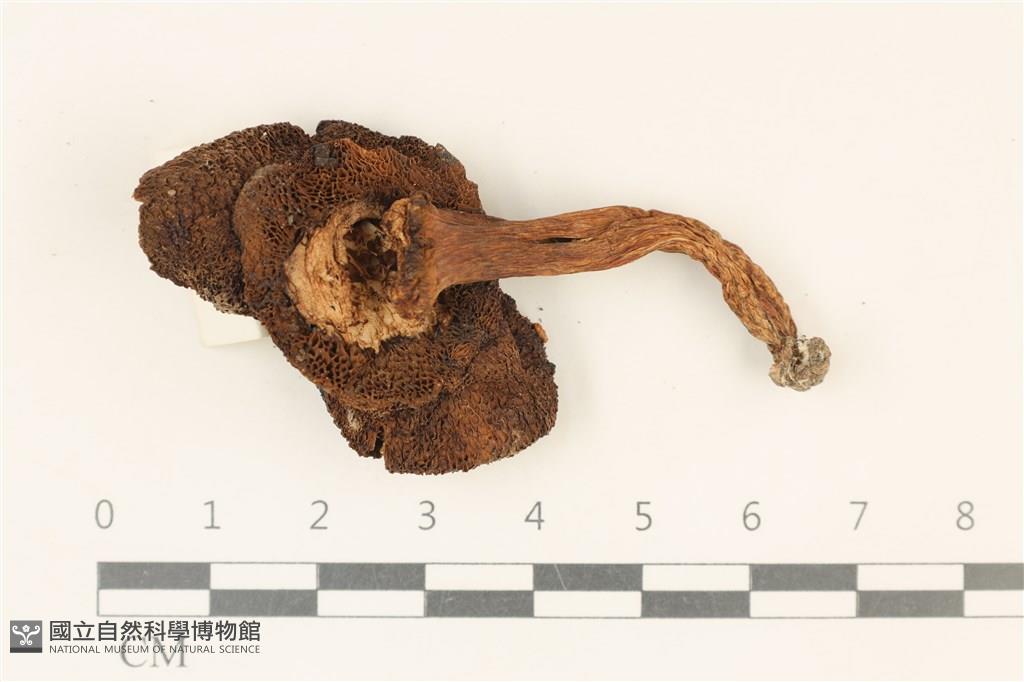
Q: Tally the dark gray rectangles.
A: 9